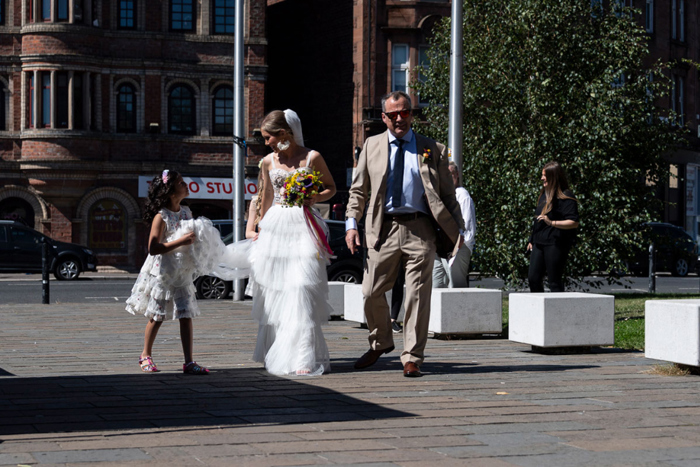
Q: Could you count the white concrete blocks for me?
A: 5